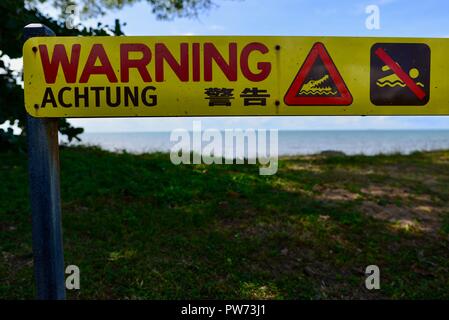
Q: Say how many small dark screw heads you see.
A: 4